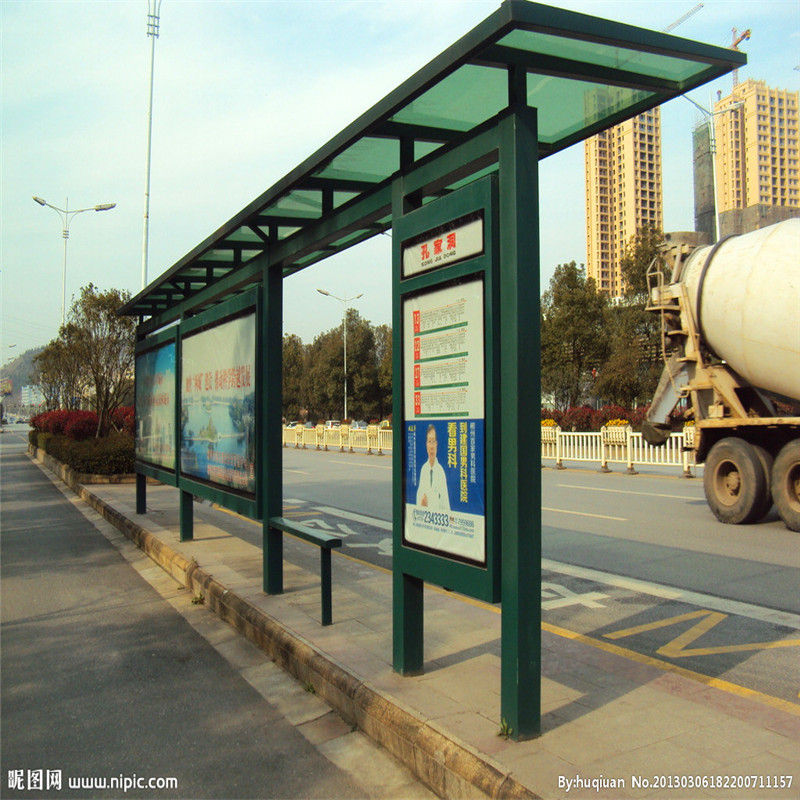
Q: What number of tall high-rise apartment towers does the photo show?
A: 2